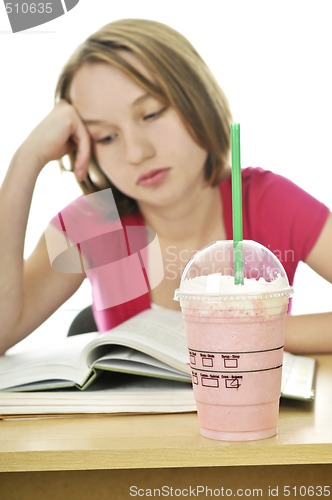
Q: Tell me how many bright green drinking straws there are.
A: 1